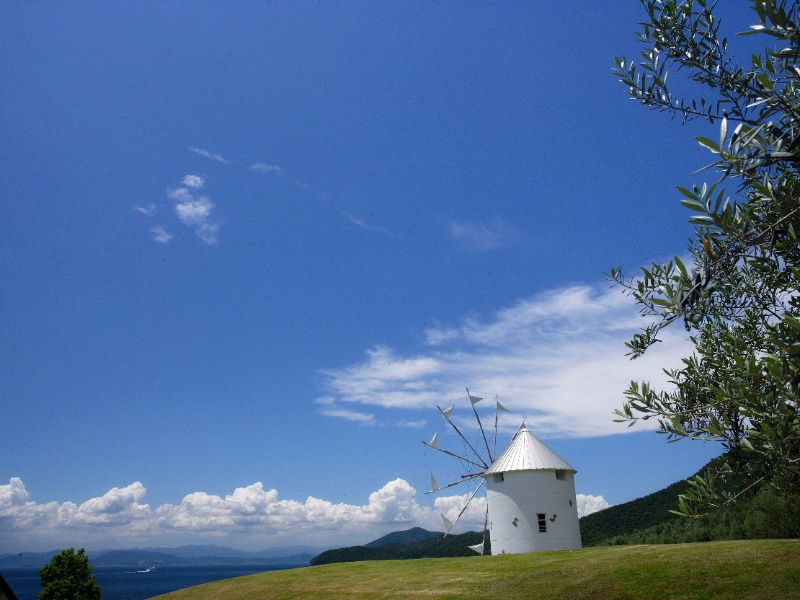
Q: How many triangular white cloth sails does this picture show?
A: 8